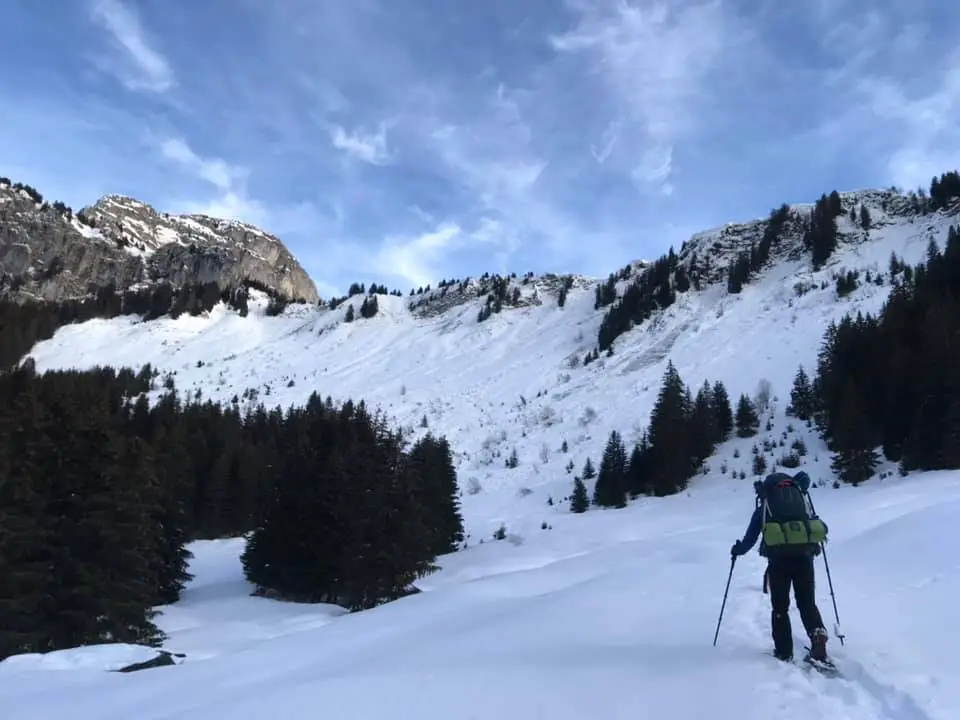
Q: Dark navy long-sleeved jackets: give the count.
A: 1